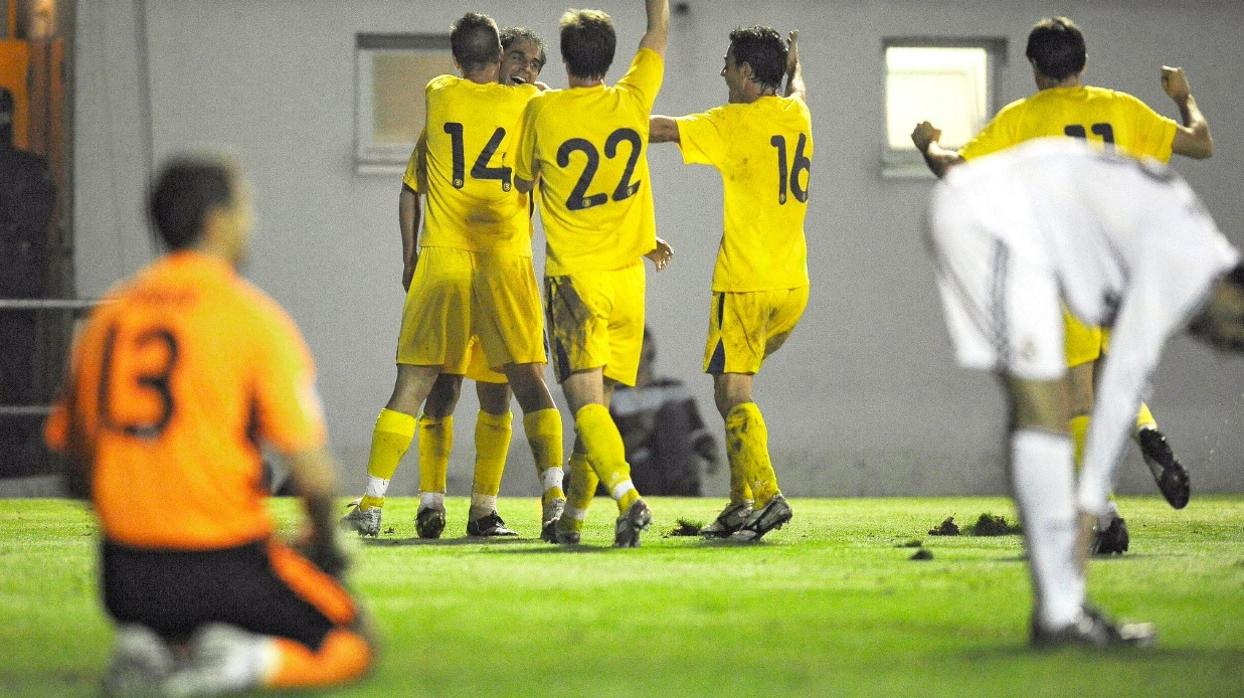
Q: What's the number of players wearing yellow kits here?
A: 5